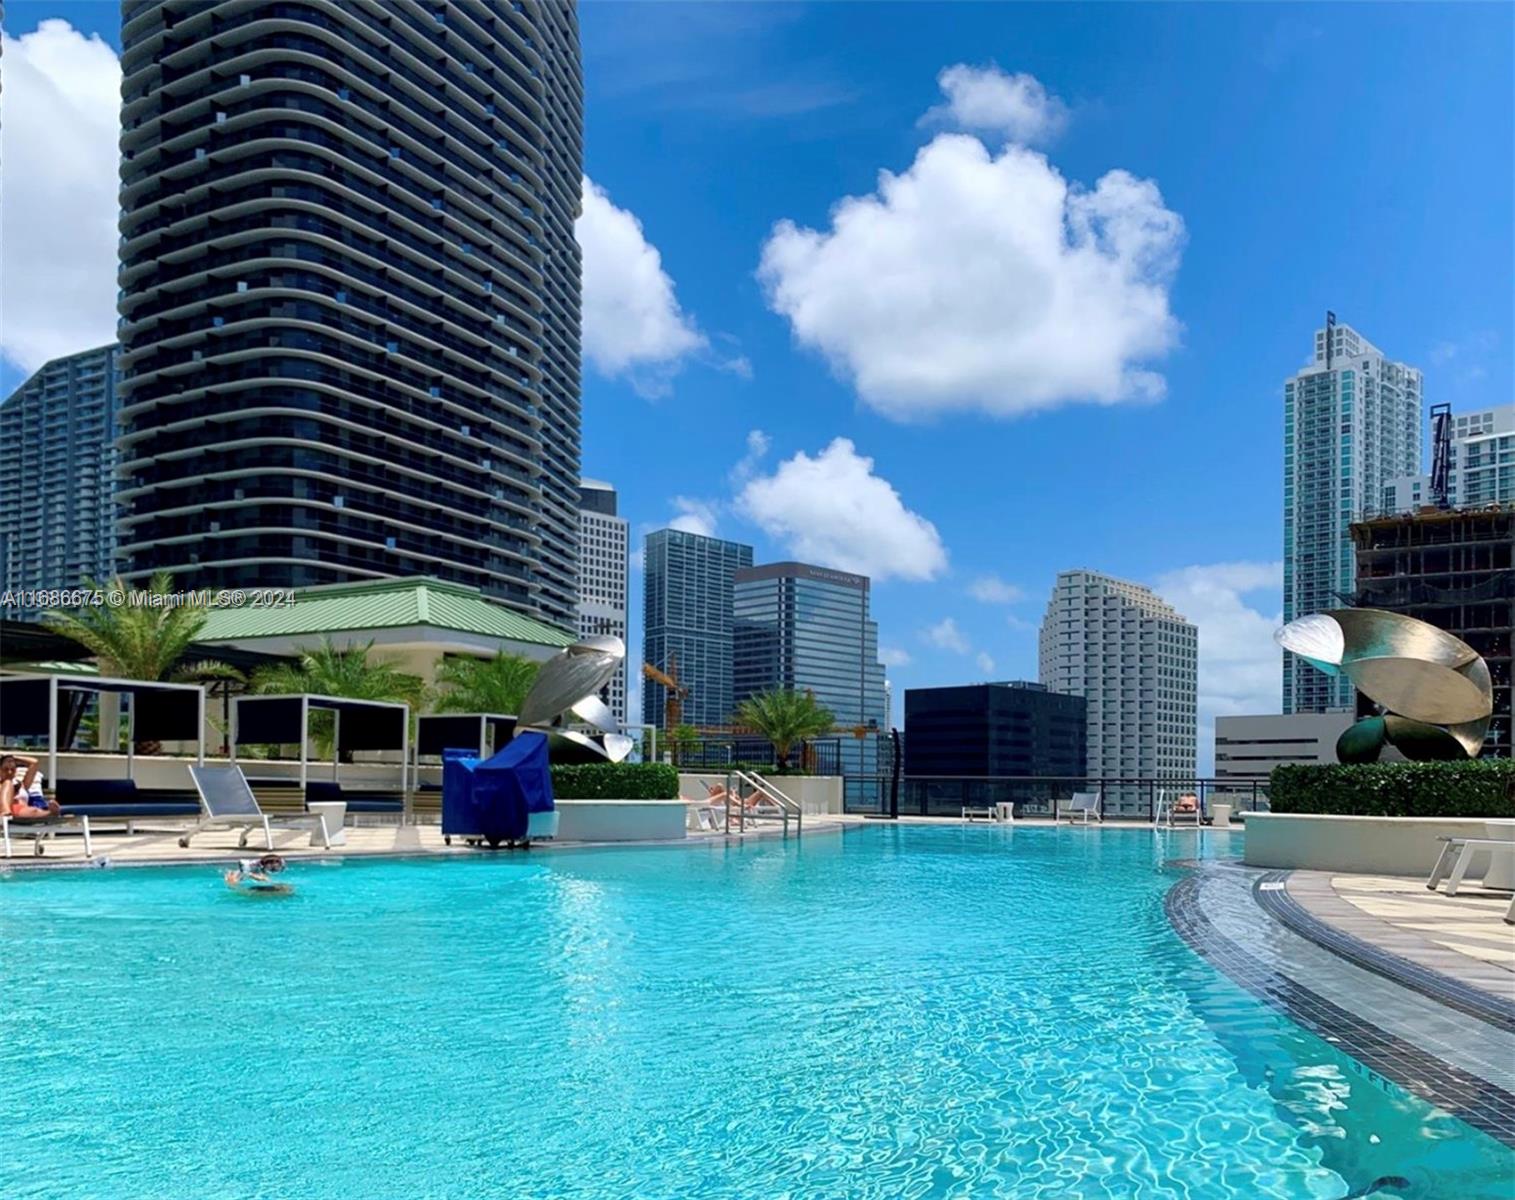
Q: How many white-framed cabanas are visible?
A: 3